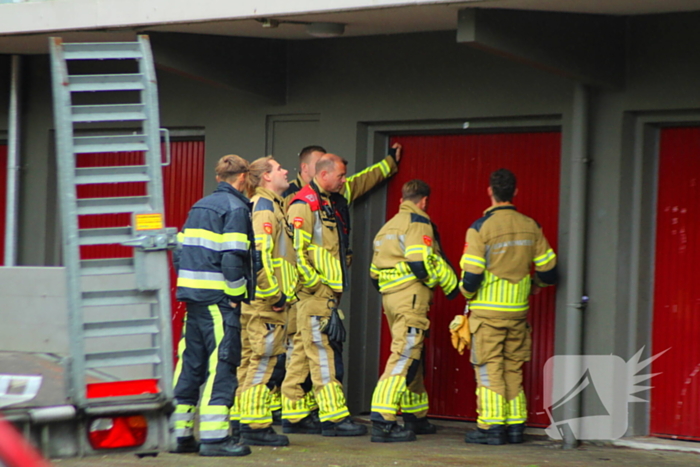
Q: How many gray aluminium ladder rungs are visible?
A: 11